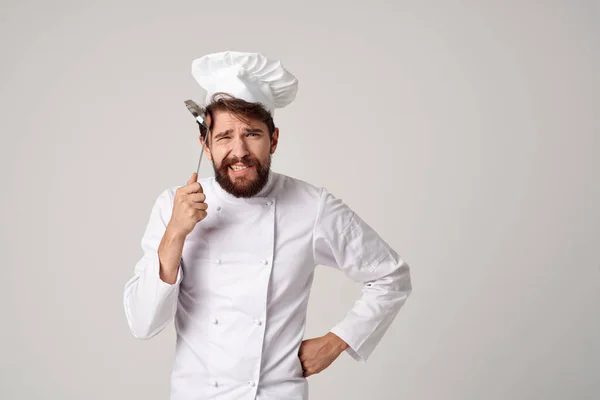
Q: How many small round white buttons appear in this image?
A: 8